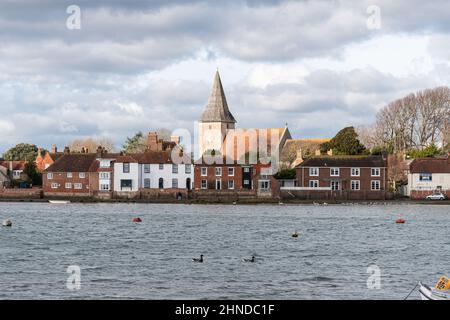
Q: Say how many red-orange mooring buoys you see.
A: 2